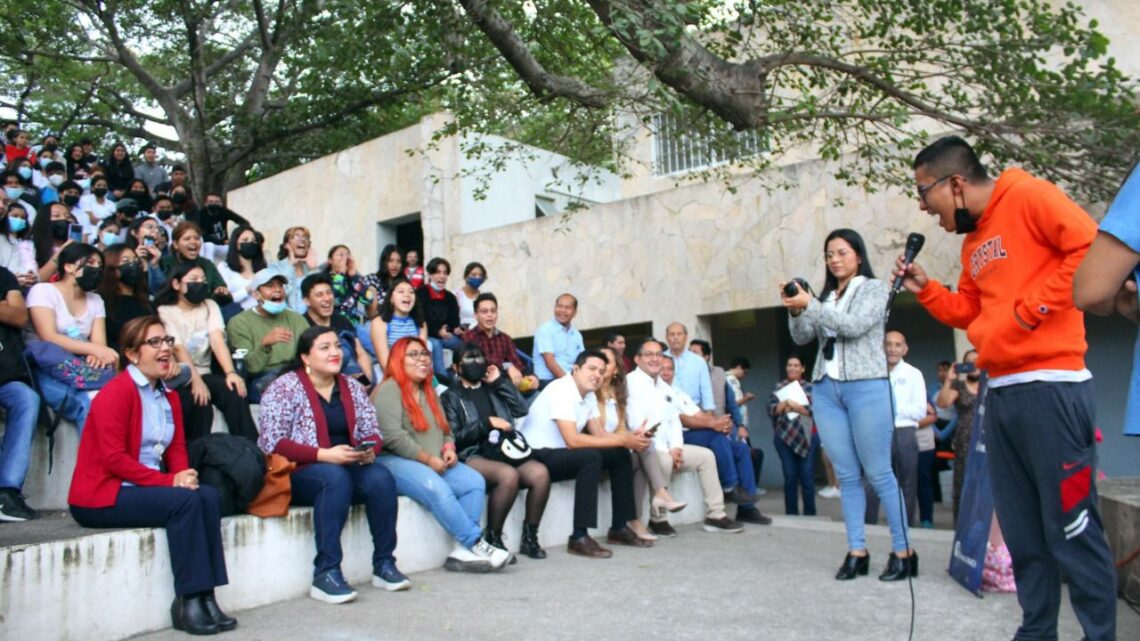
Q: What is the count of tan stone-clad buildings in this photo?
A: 1